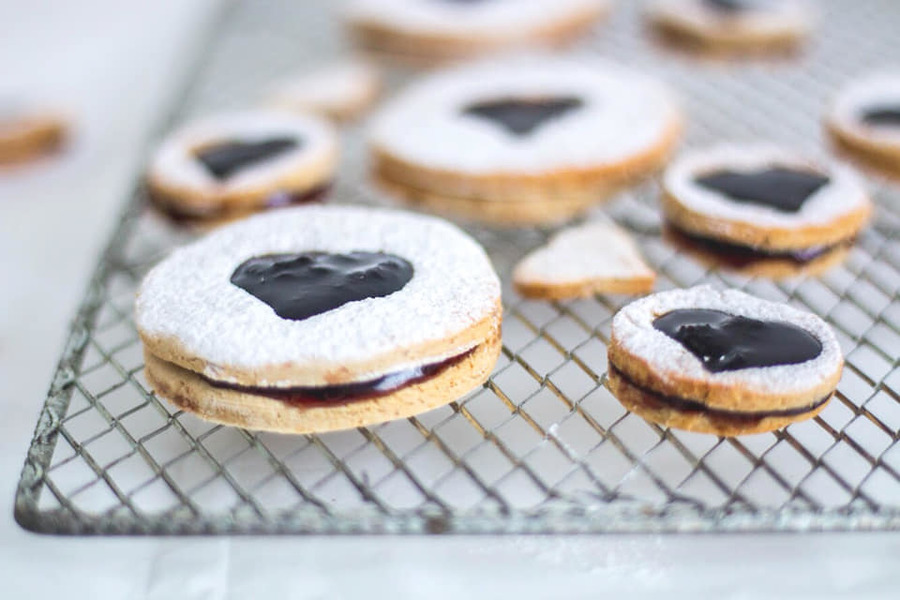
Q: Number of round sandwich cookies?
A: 8